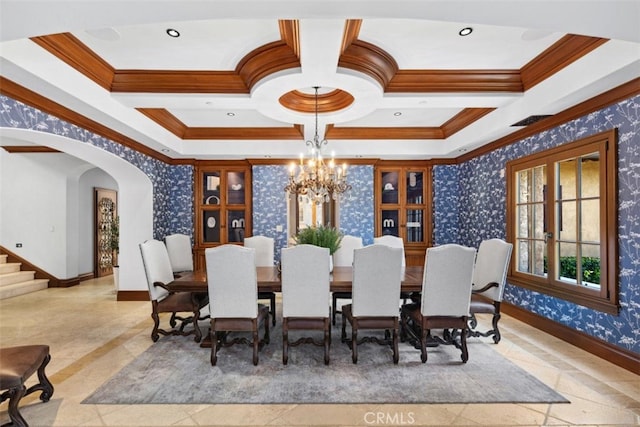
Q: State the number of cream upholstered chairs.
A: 10